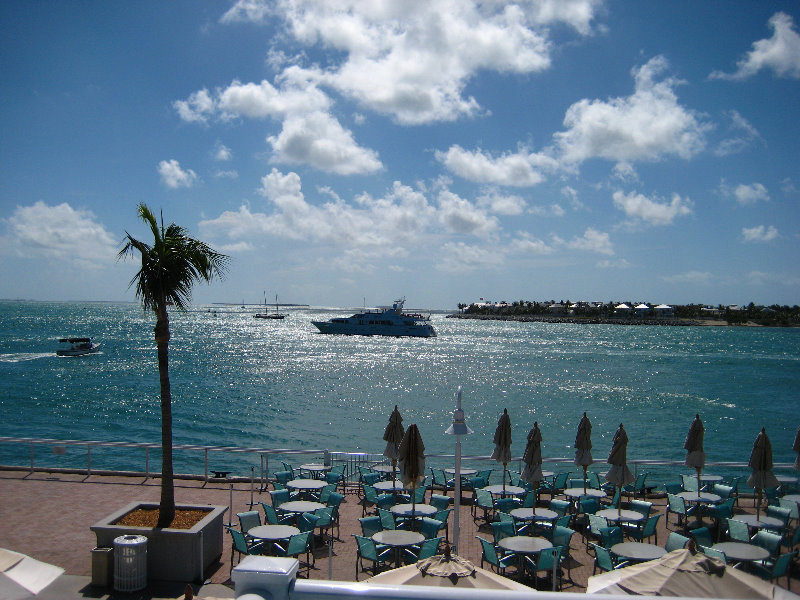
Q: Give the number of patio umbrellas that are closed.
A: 9